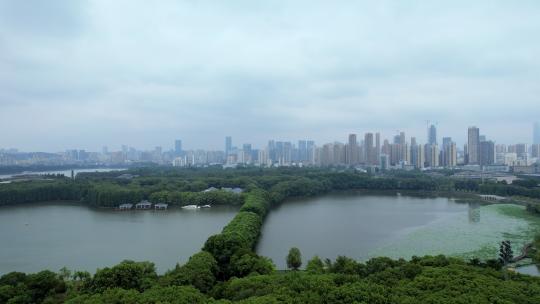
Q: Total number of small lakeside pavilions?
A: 3